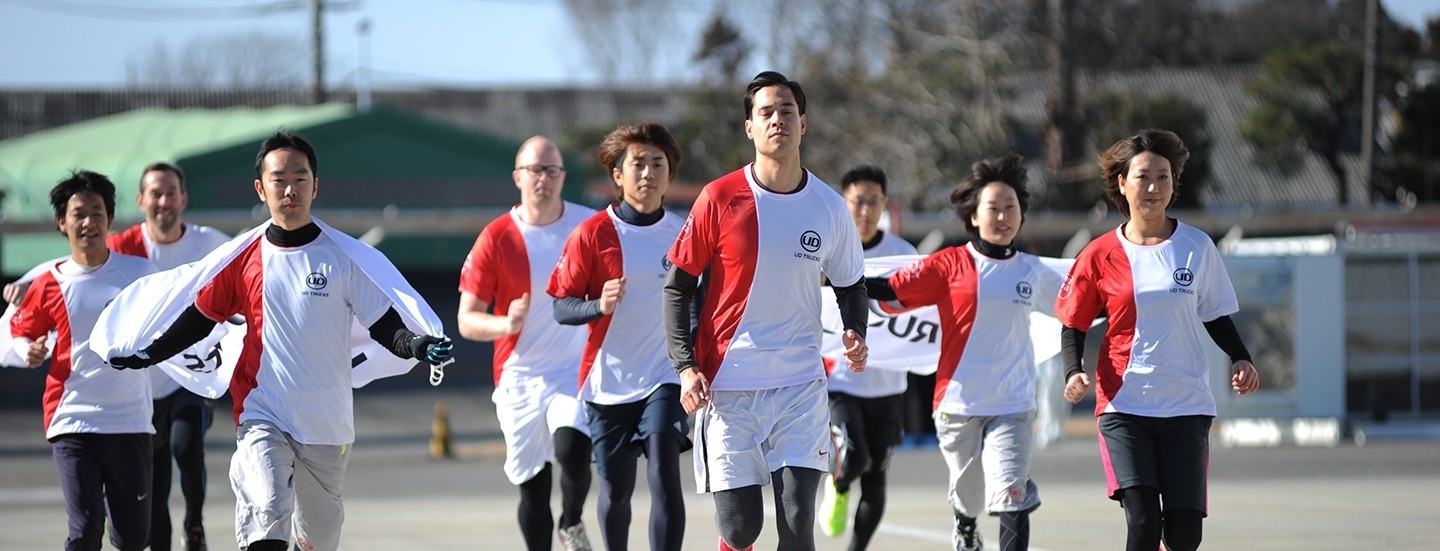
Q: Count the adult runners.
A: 9